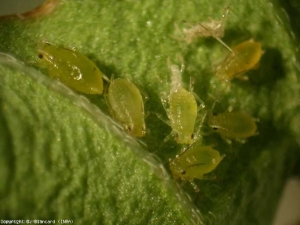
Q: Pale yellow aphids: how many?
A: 6